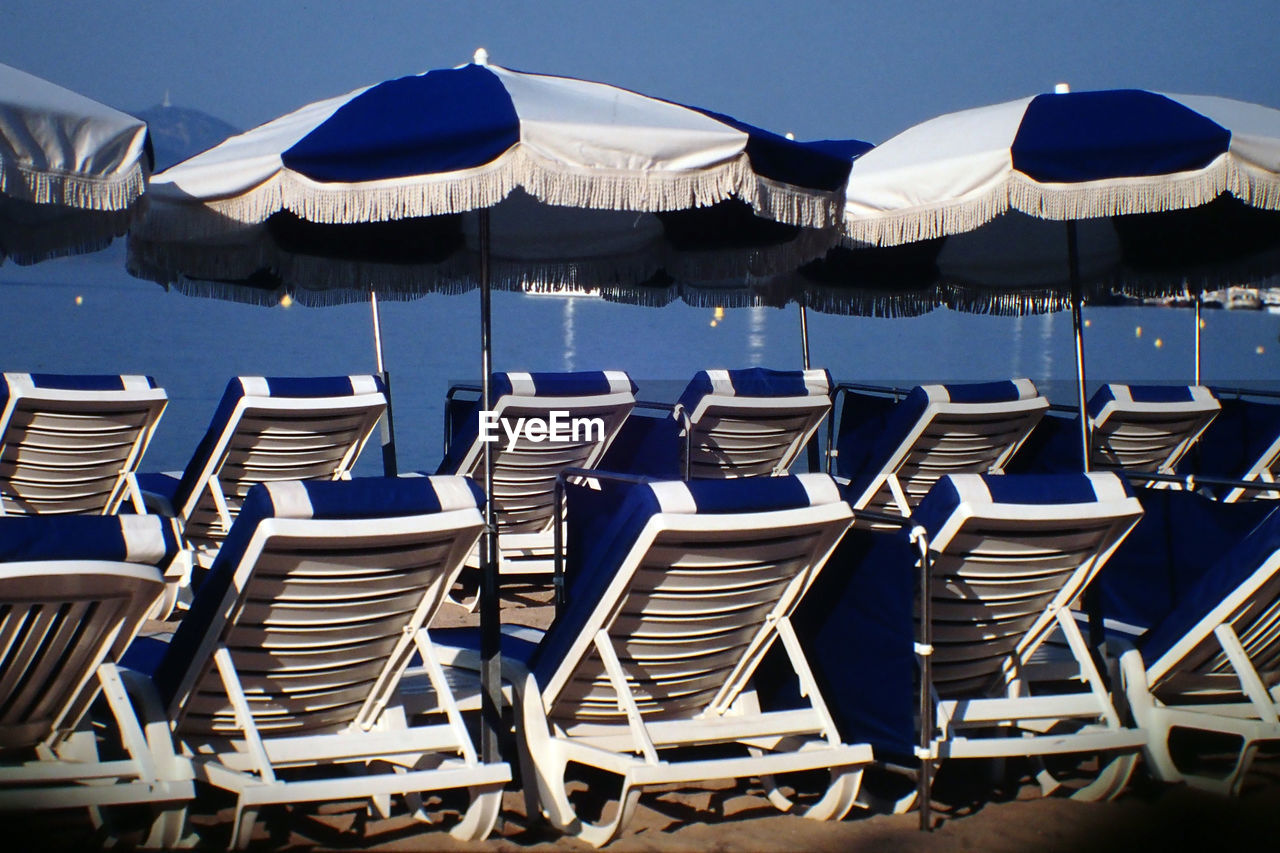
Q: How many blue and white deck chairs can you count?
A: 12